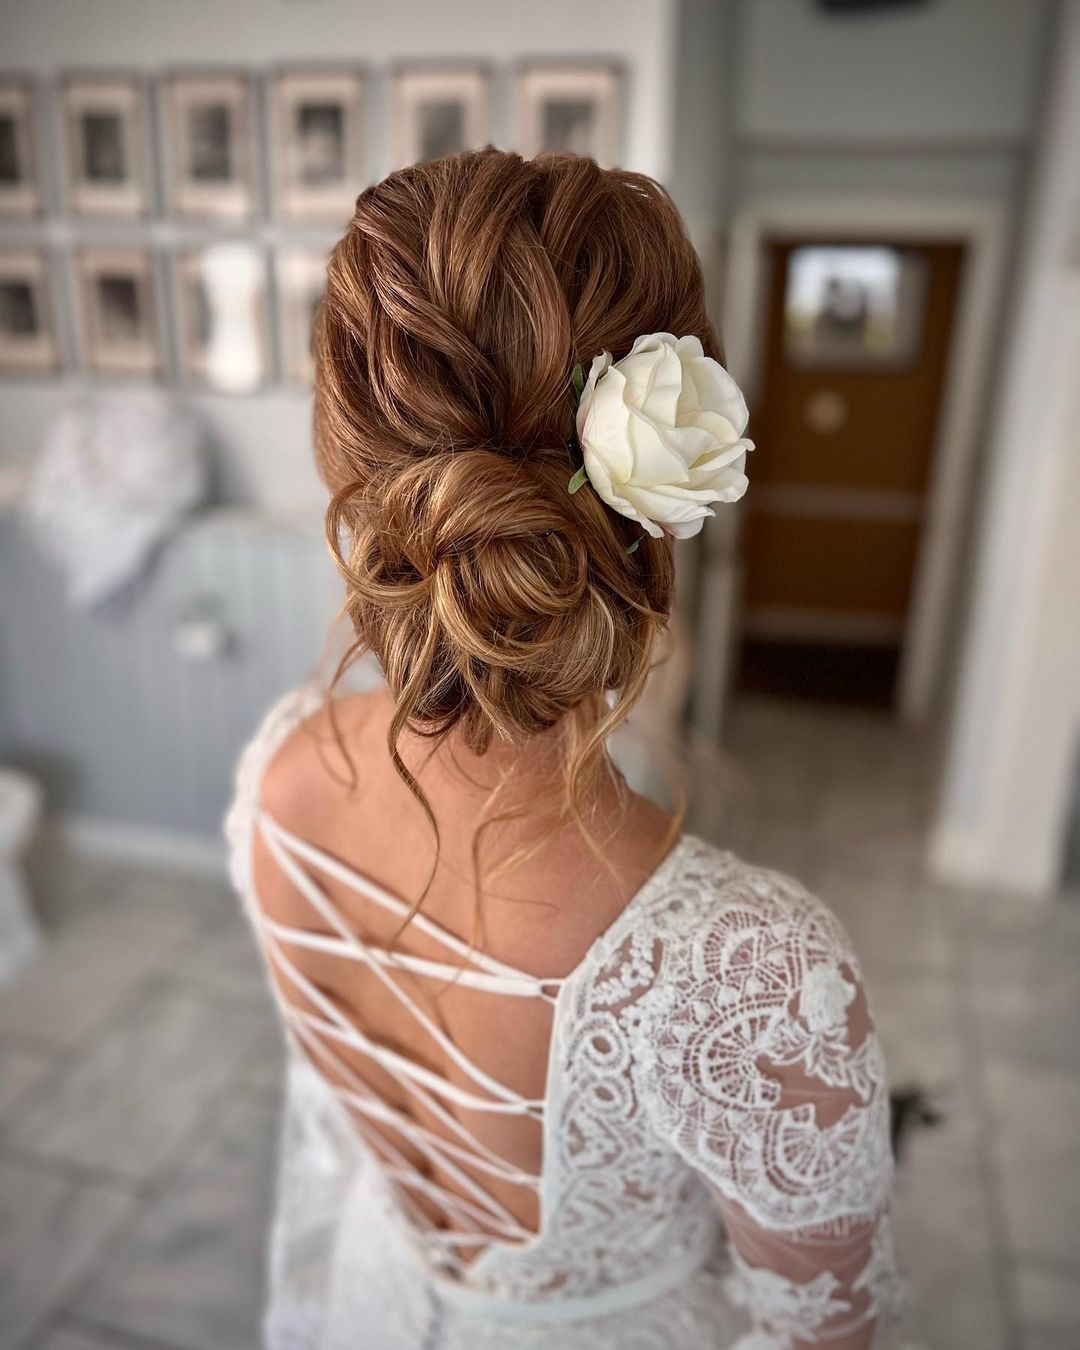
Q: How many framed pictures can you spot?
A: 10